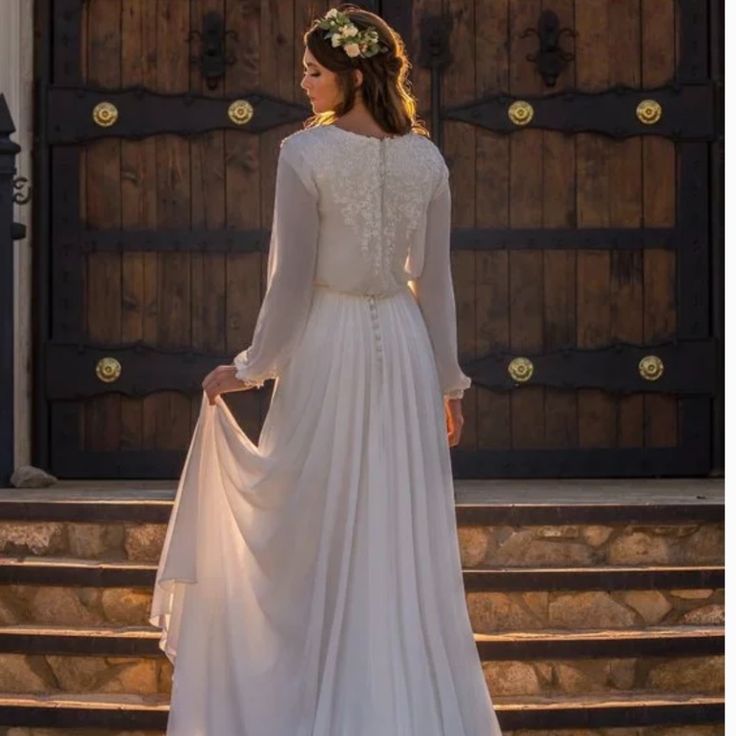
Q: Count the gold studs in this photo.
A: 7